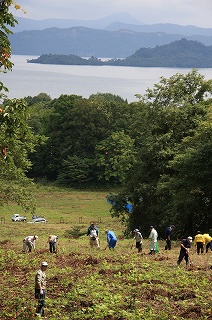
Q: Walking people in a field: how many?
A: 11